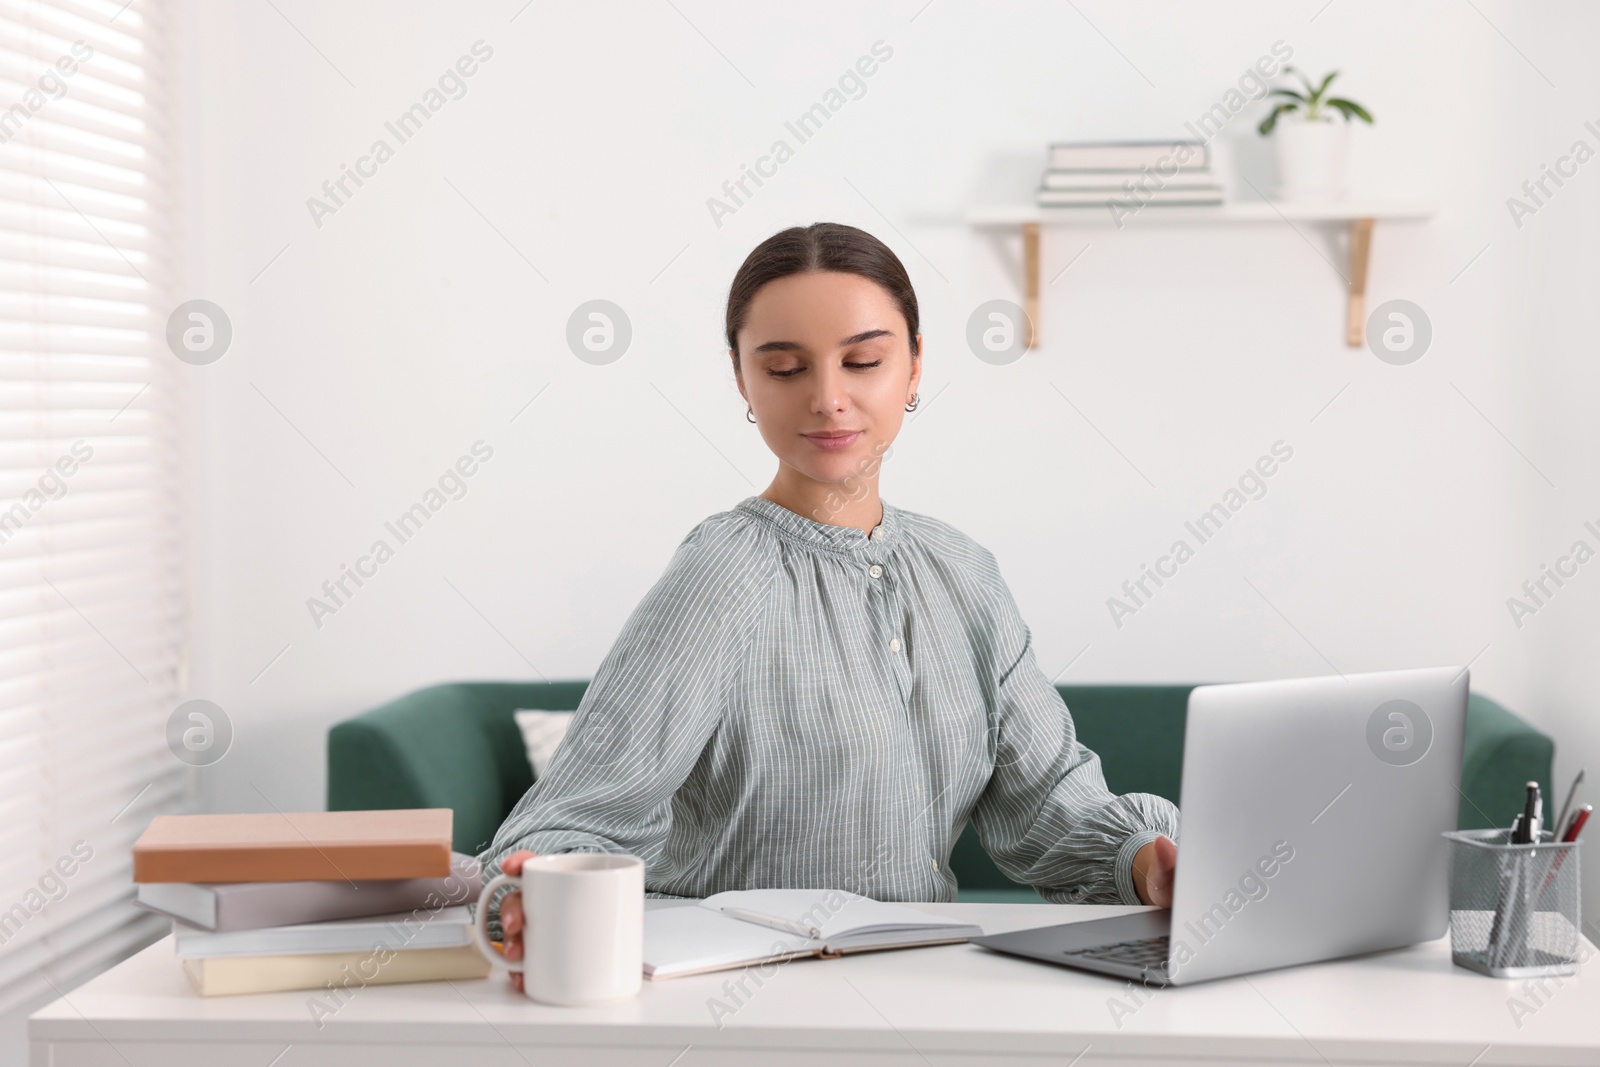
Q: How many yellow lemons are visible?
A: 0